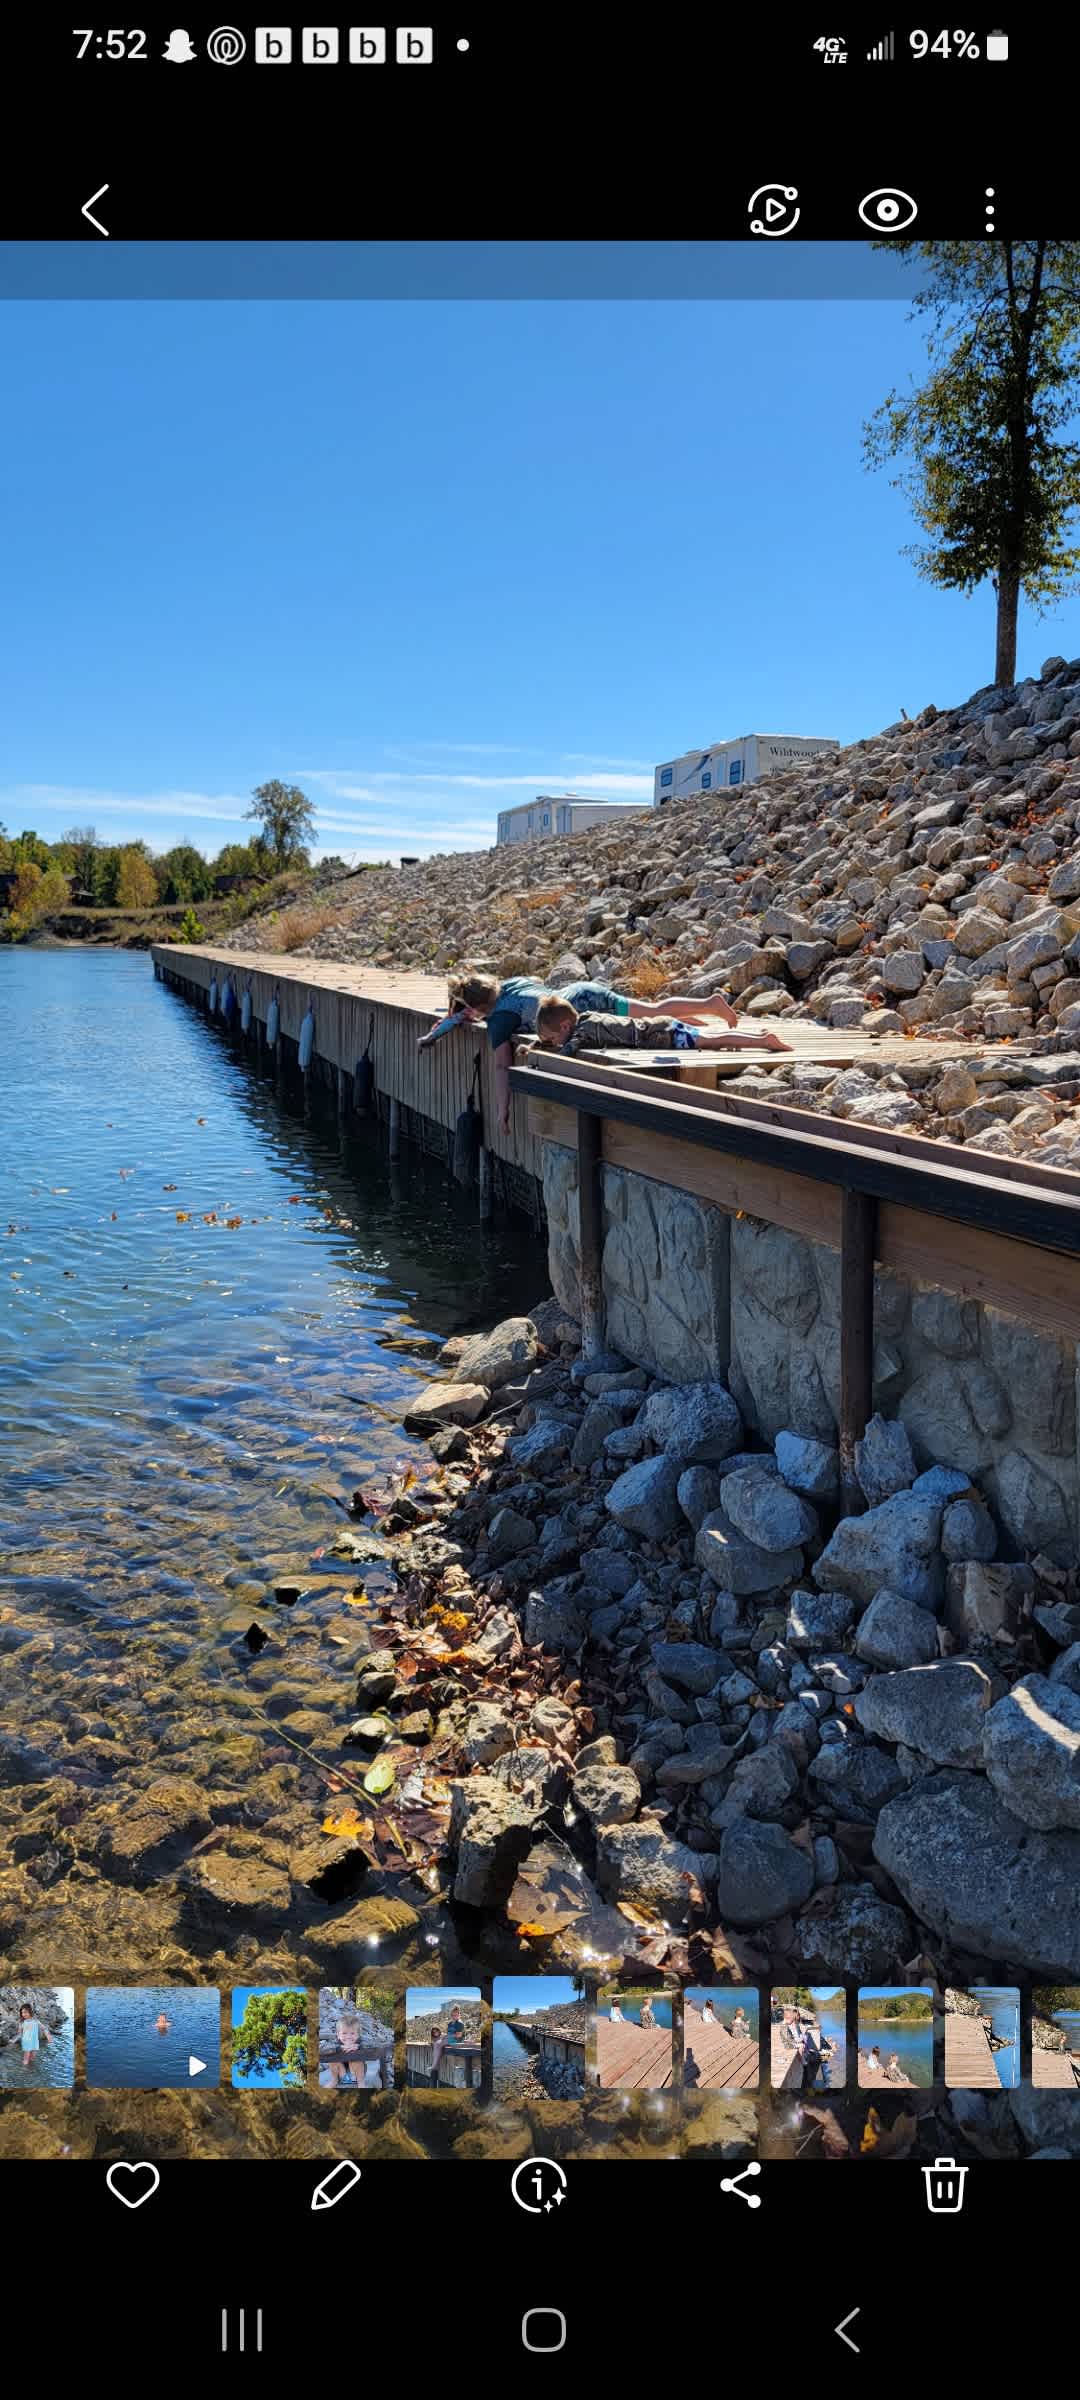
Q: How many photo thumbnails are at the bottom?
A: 12